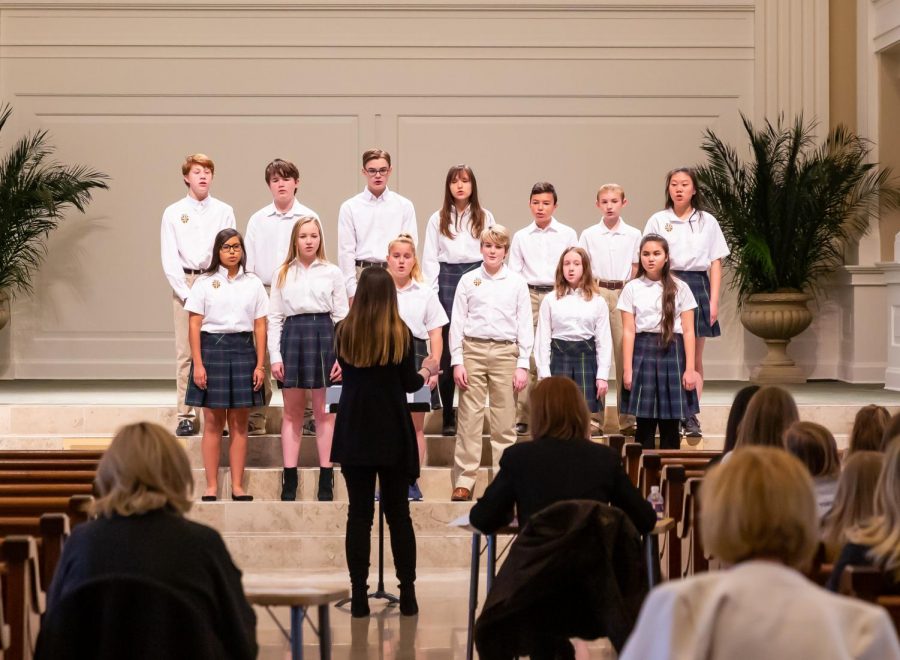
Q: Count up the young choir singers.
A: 13